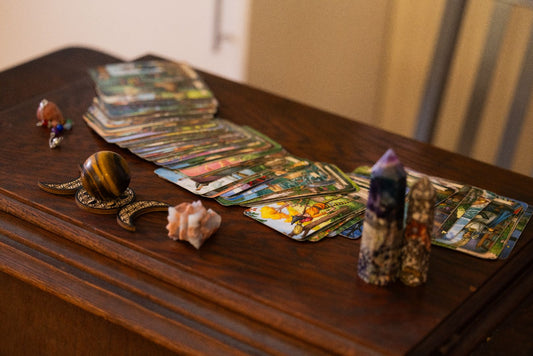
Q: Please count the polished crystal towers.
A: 2